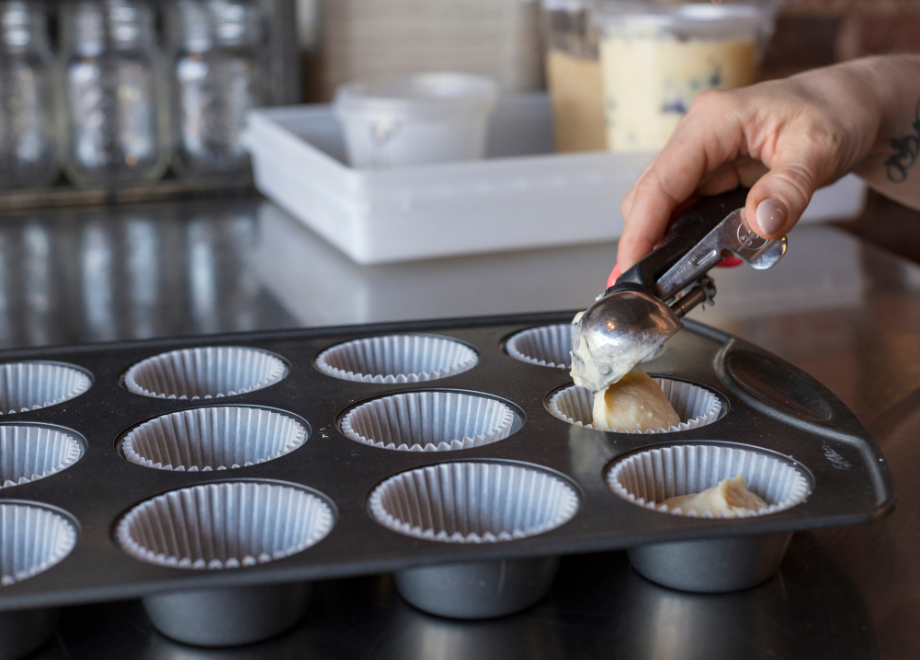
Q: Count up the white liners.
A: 12